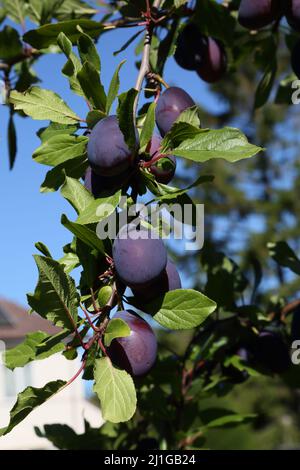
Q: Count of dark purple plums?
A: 11